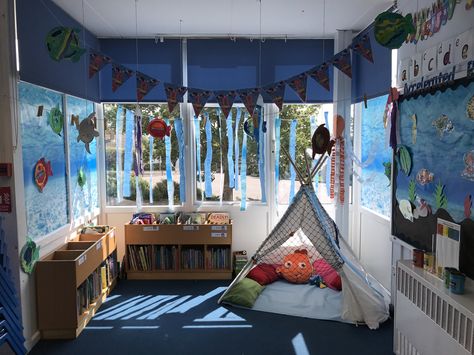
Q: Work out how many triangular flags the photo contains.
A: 12